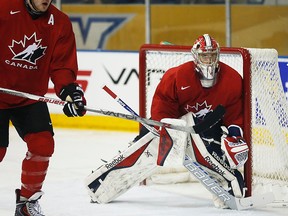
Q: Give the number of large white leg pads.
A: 2